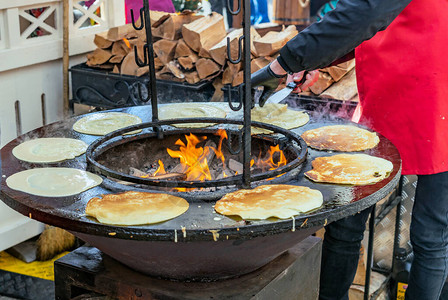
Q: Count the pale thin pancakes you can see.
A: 5